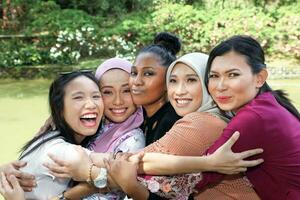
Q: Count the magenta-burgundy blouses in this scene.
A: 1